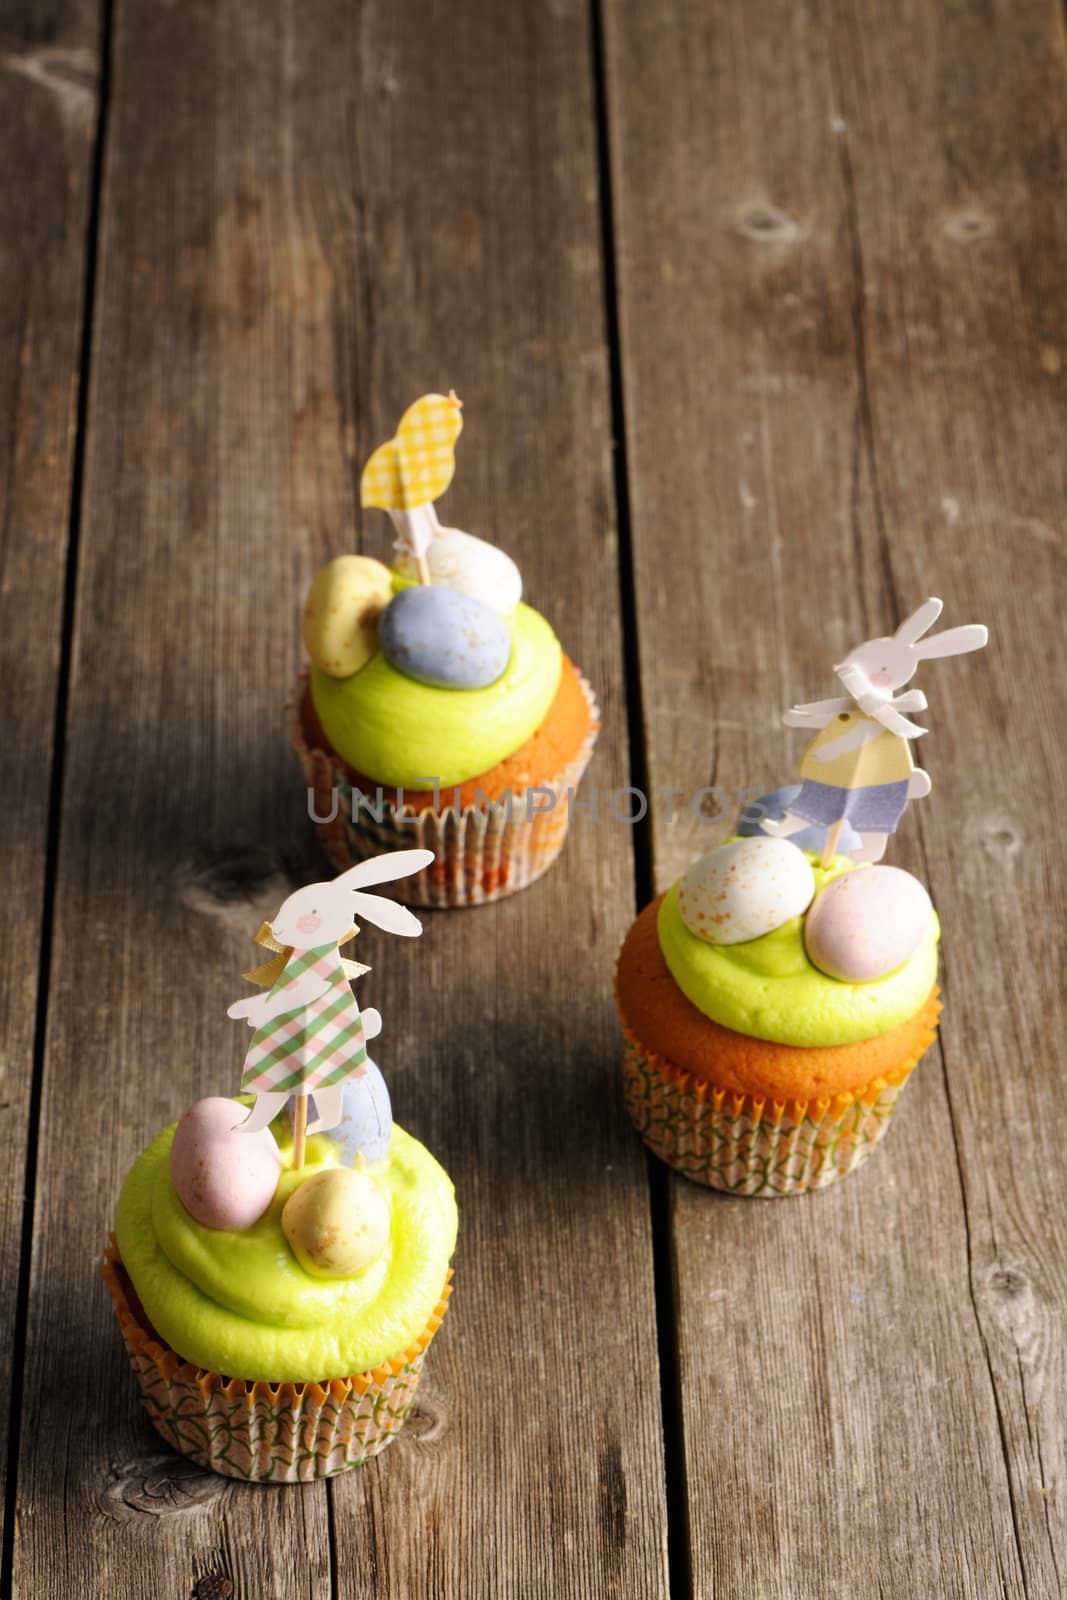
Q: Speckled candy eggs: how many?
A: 9